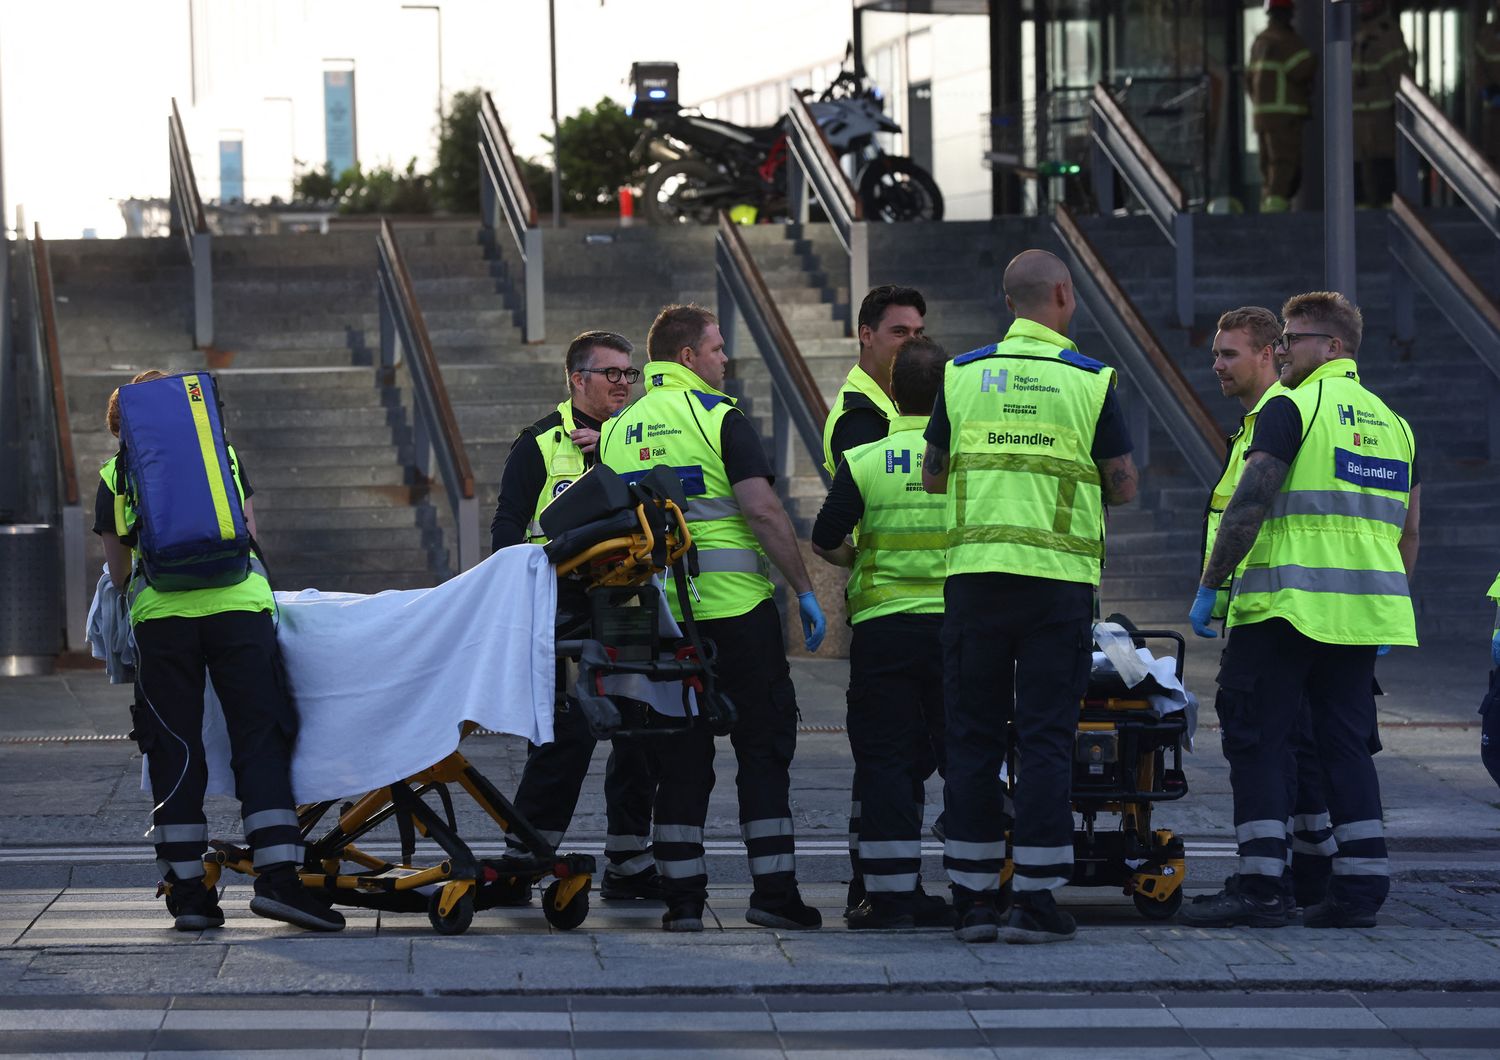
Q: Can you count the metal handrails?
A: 10